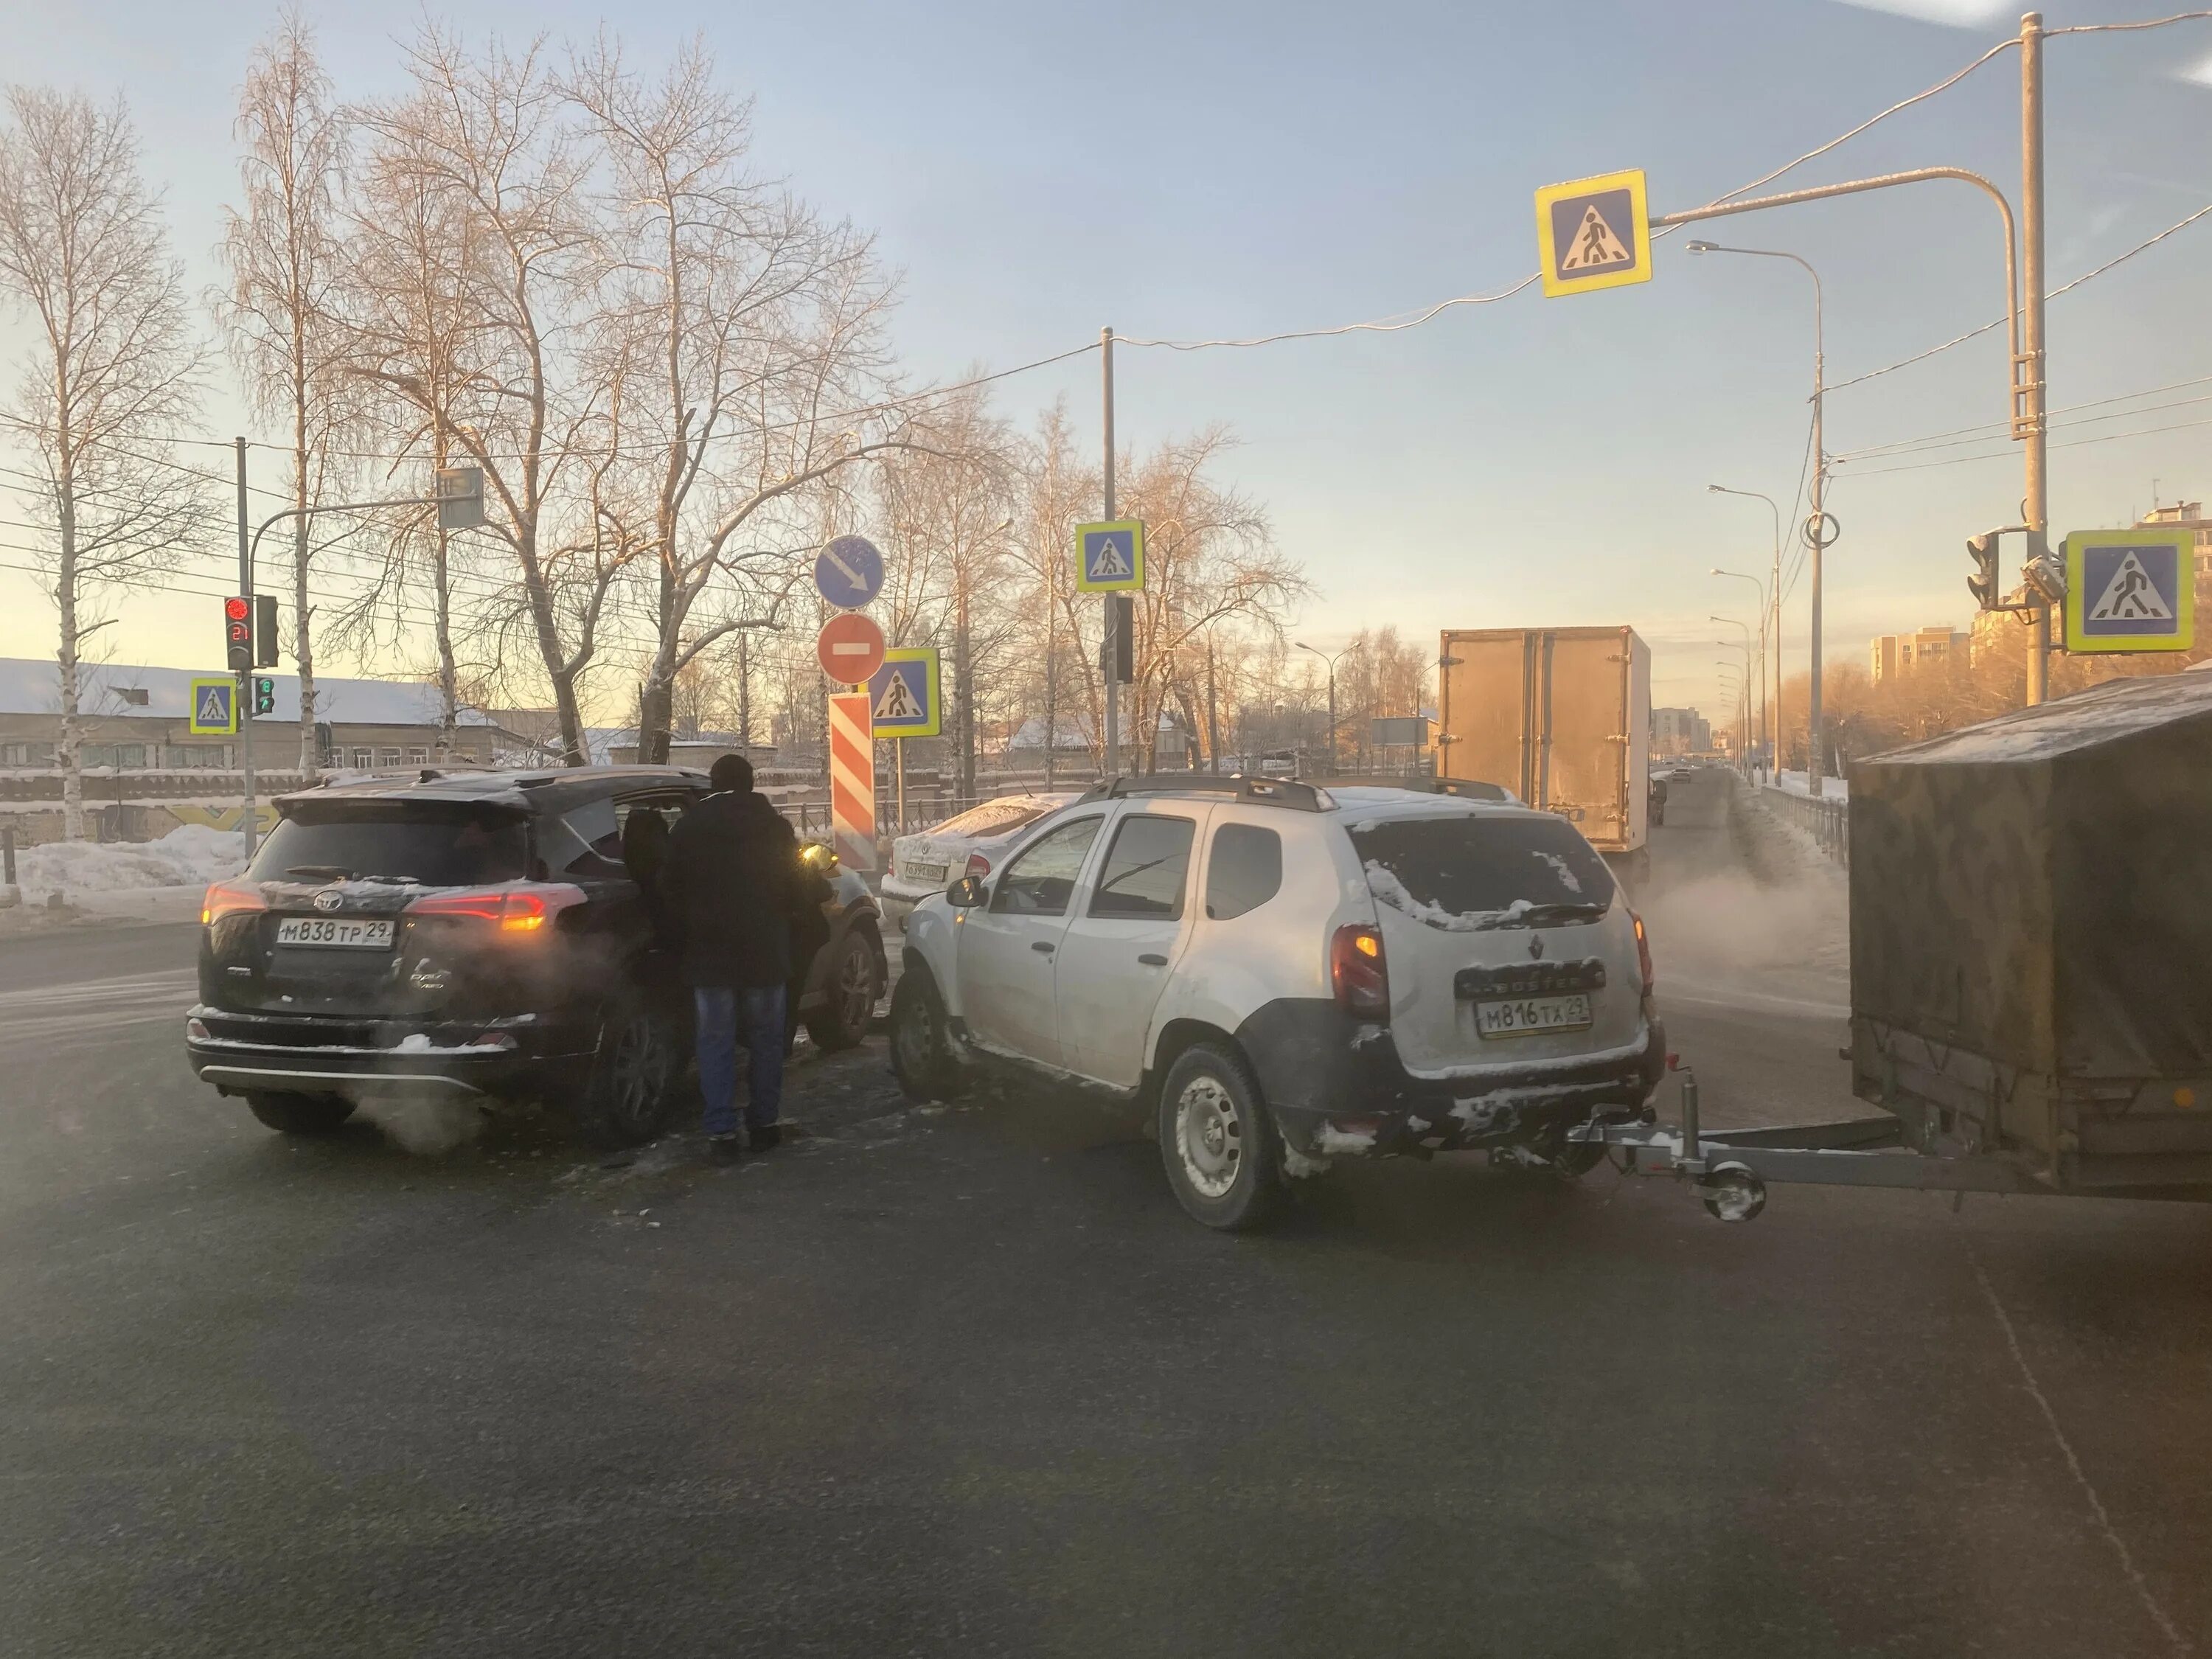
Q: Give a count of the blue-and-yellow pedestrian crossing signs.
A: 5